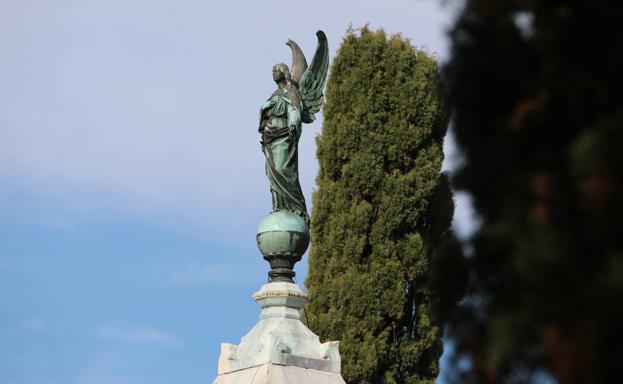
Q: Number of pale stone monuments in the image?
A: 1